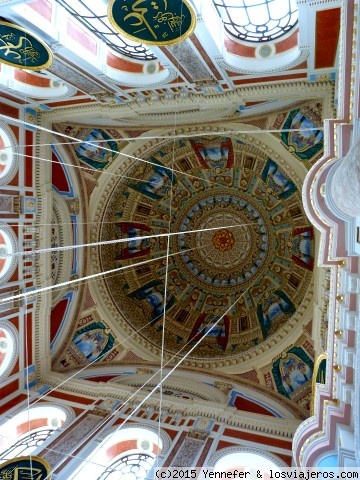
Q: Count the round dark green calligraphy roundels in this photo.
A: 3